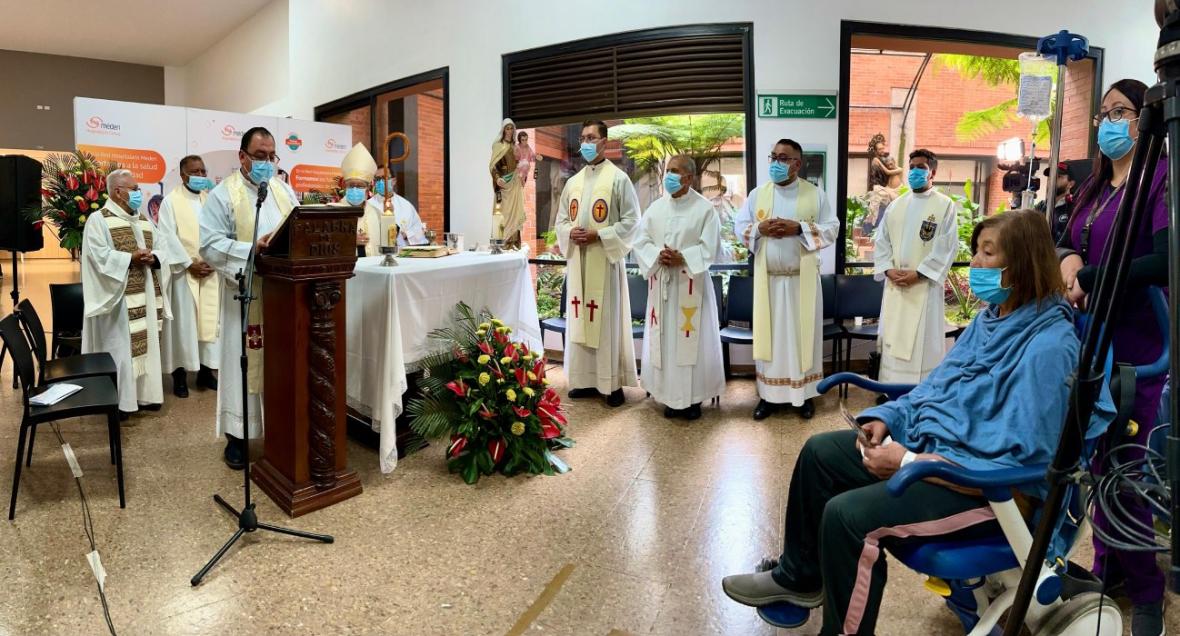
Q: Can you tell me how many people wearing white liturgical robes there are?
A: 9